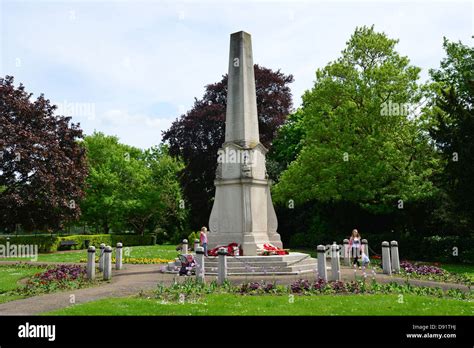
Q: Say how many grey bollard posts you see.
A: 14